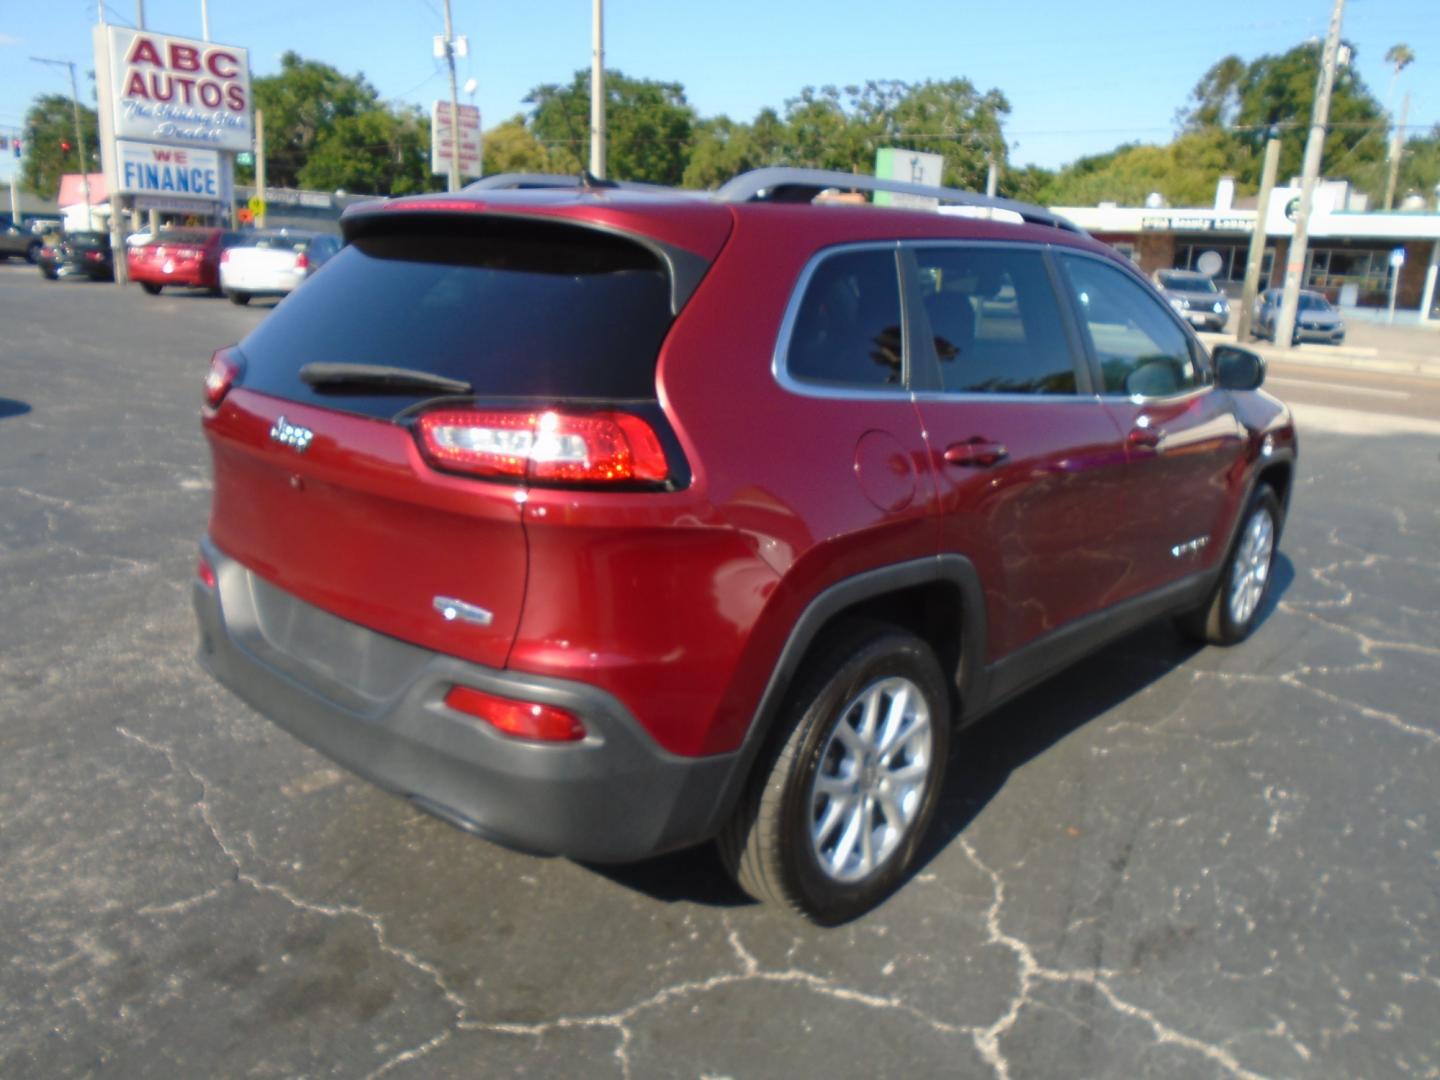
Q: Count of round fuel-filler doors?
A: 1